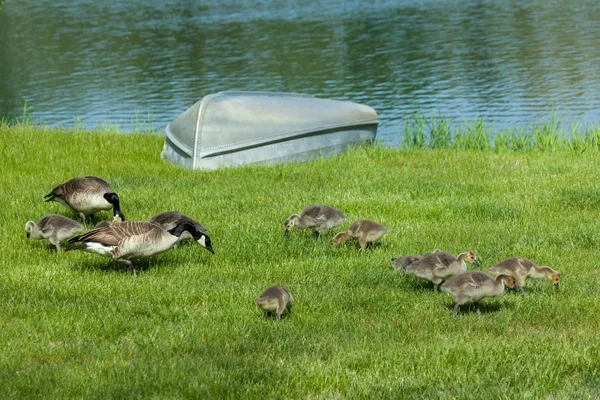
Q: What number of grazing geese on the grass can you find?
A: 11